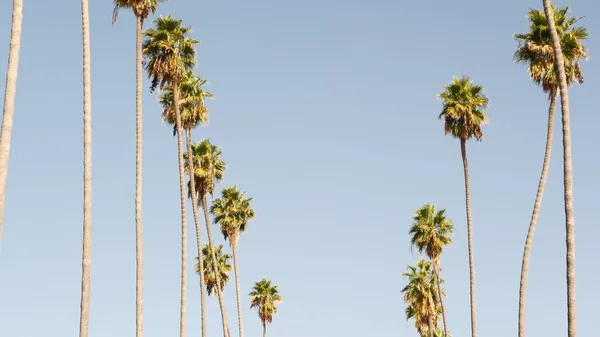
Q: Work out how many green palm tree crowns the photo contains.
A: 11